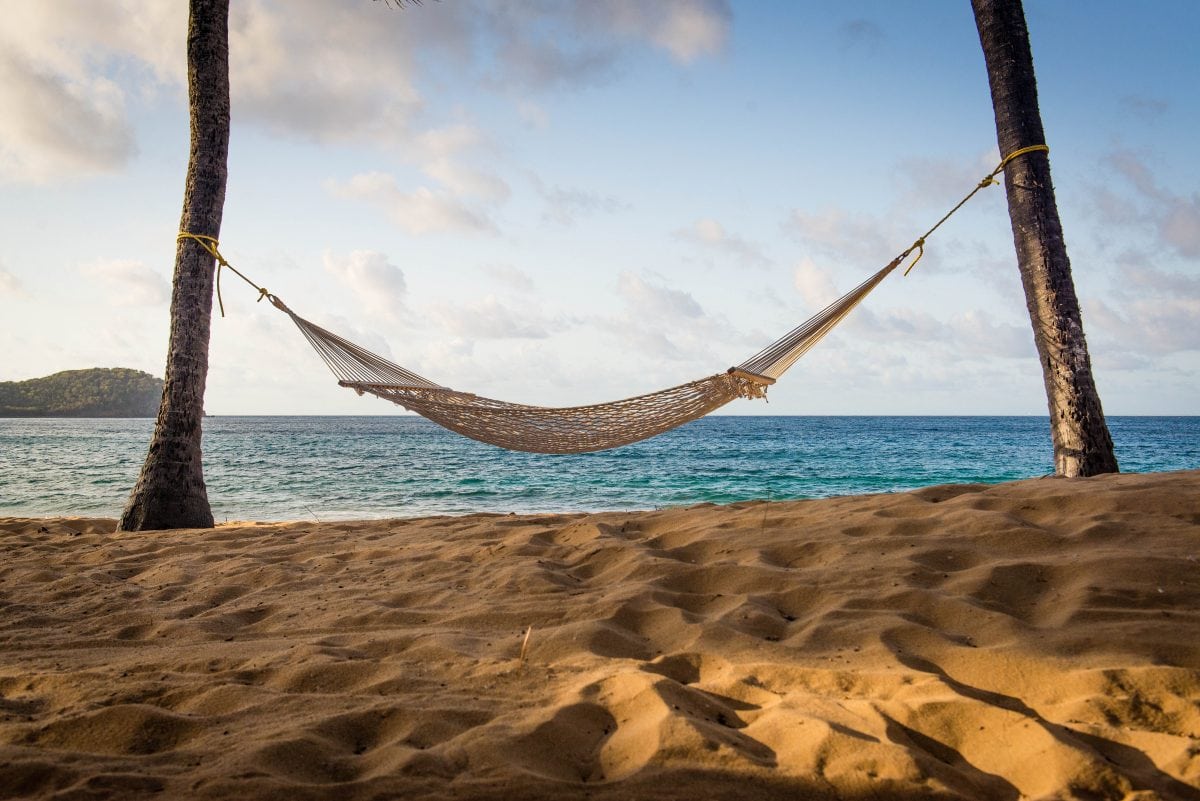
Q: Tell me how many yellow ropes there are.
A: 2